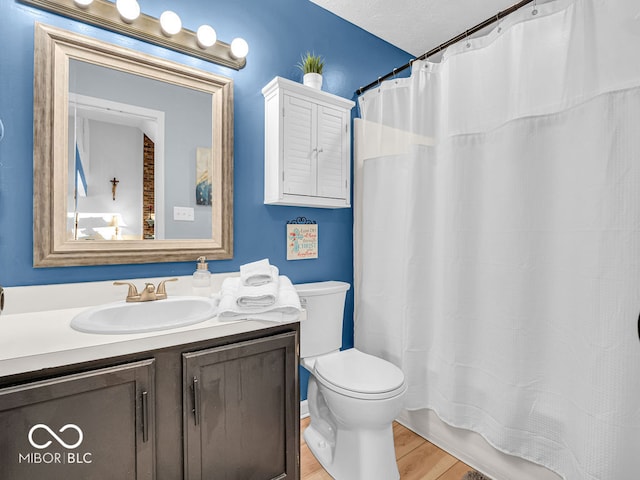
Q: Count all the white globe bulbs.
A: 5